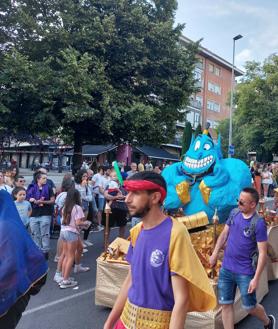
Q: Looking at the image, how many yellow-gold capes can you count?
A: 1